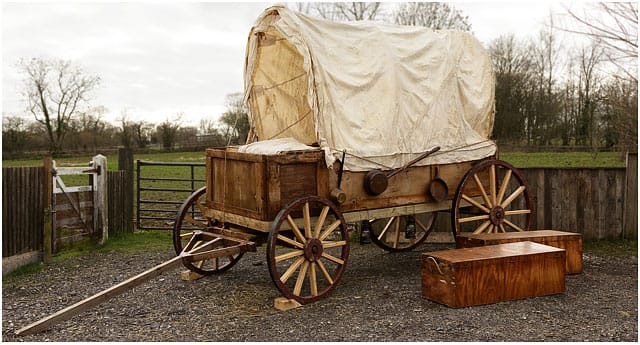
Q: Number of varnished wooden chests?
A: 2